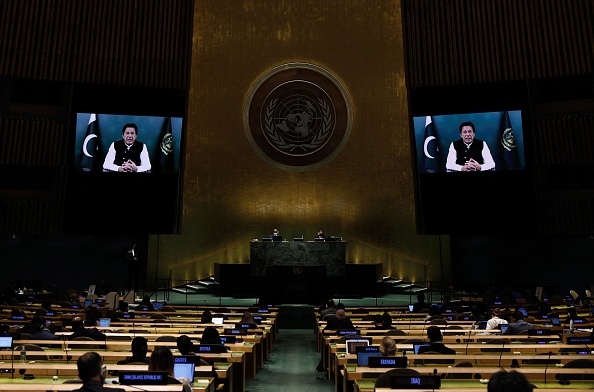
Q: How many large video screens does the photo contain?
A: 2